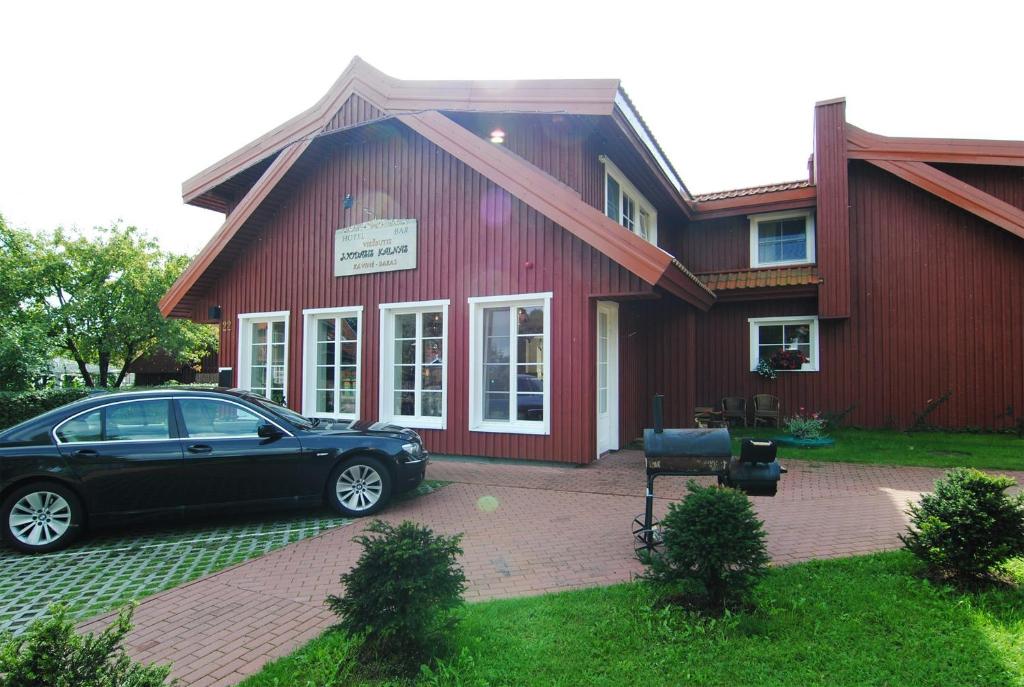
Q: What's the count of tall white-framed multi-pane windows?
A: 4